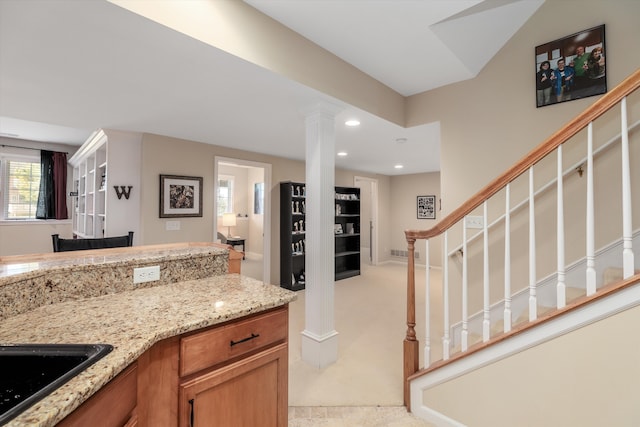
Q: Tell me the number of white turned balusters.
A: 9